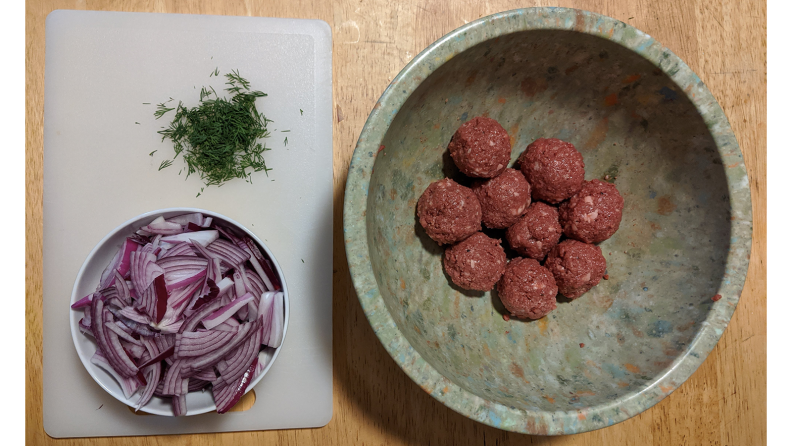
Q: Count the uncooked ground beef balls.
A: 9